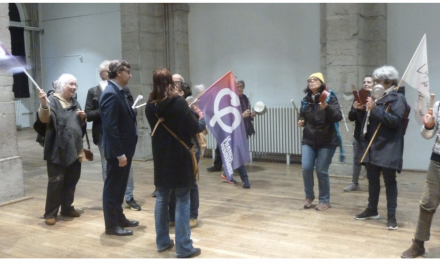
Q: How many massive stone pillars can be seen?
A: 3